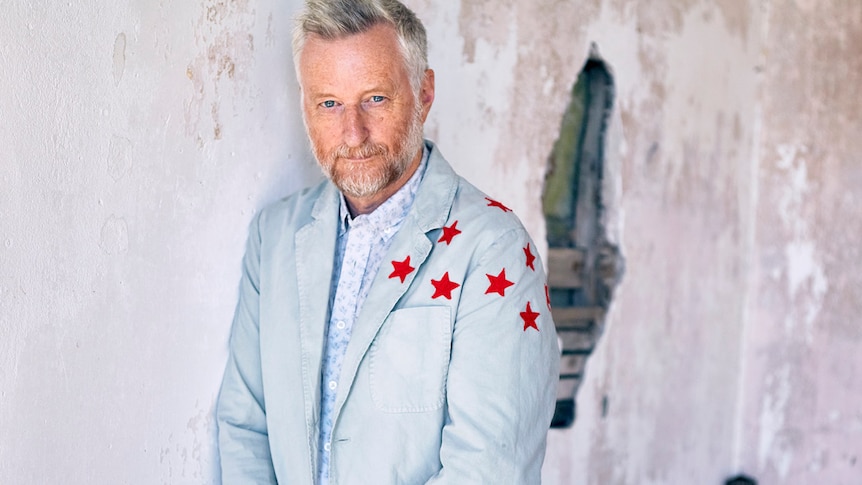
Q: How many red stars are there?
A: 8